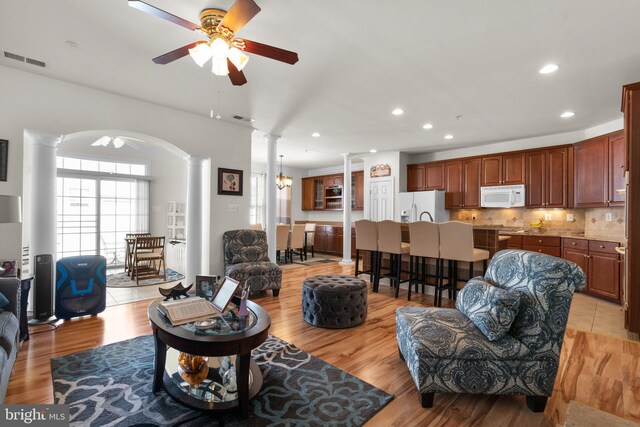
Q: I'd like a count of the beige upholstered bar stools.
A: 4